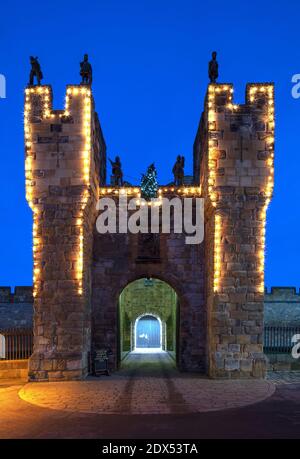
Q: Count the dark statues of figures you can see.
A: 5